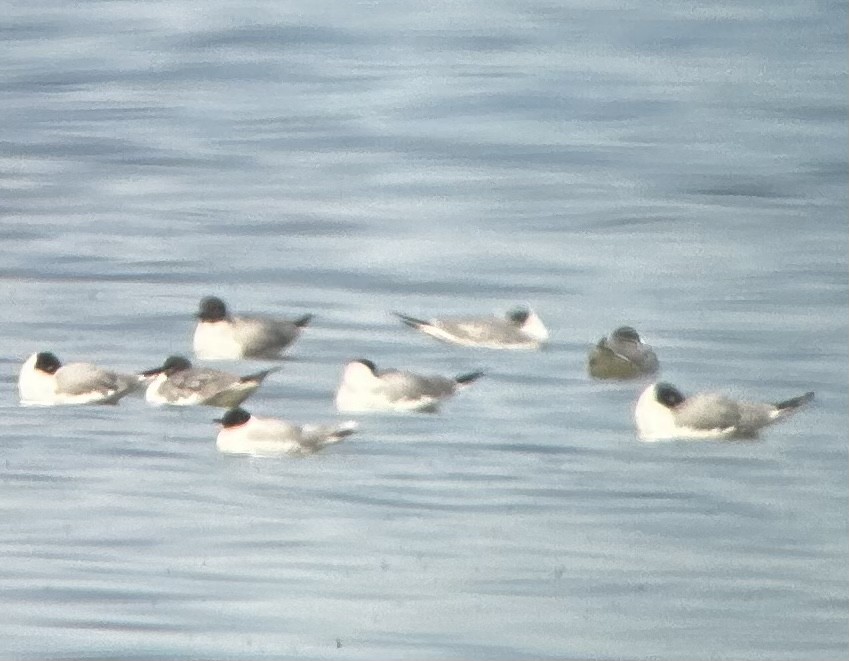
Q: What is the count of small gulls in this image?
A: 8